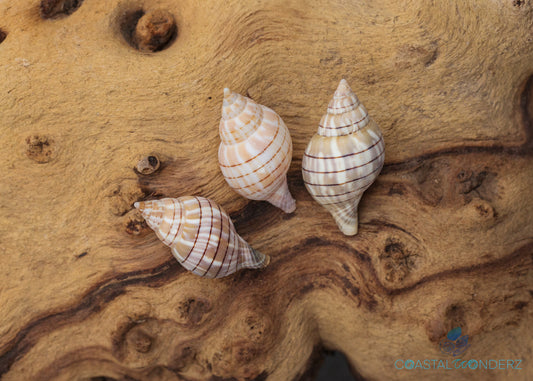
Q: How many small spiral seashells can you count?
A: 3